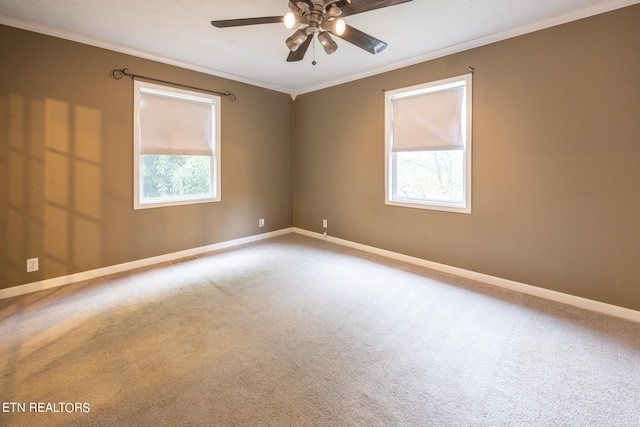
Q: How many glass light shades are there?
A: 4